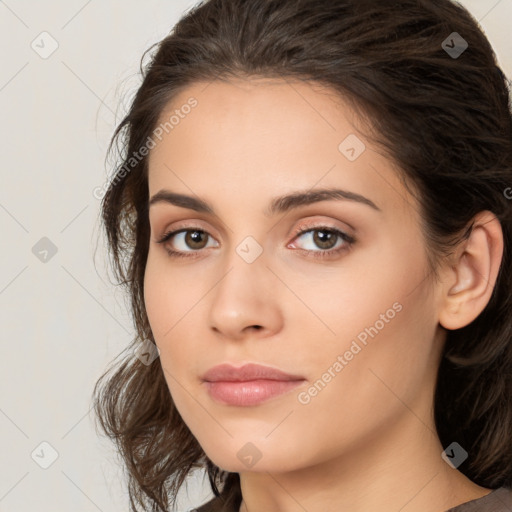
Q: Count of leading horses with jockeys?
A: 0